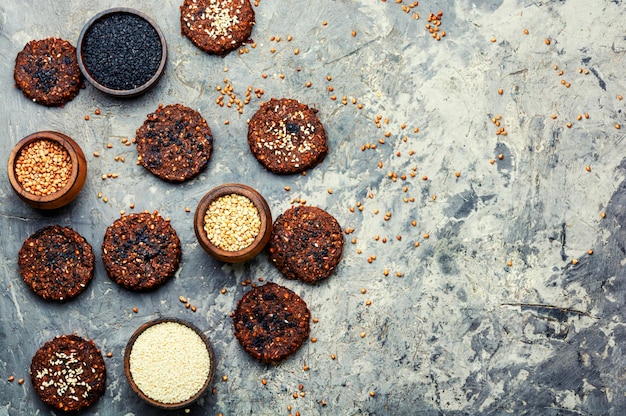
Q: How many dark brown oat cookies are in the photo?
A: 9